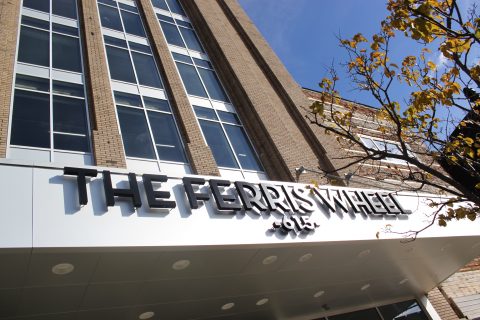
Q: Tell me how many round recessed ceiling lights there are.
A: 11